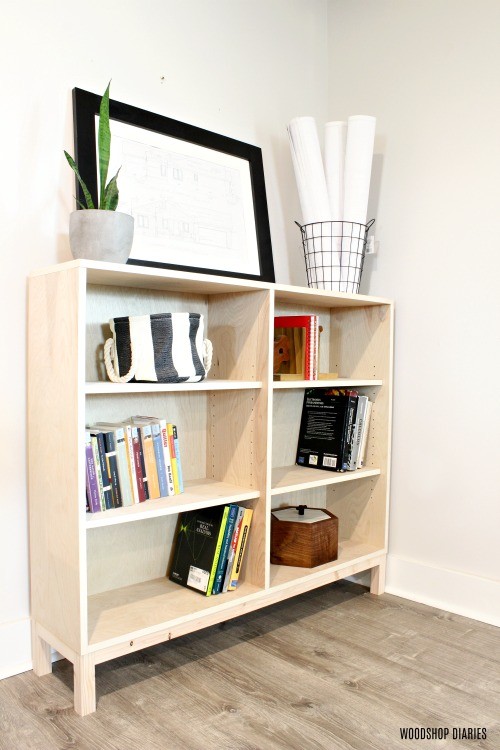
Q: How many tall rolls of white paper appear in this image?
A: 3